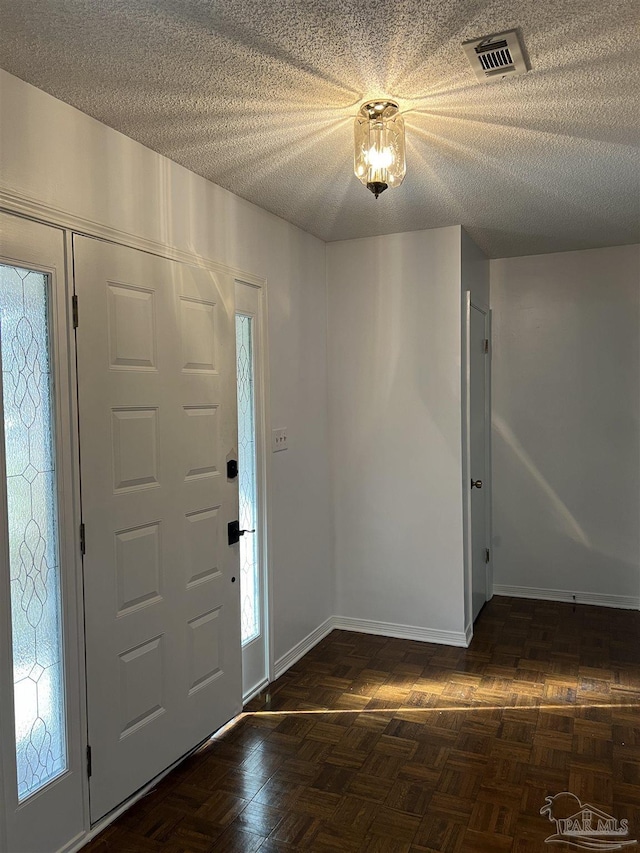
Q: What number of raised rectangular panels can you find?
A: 8